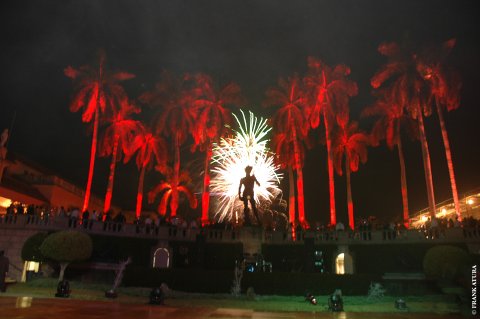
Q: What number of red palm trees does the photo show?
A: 13